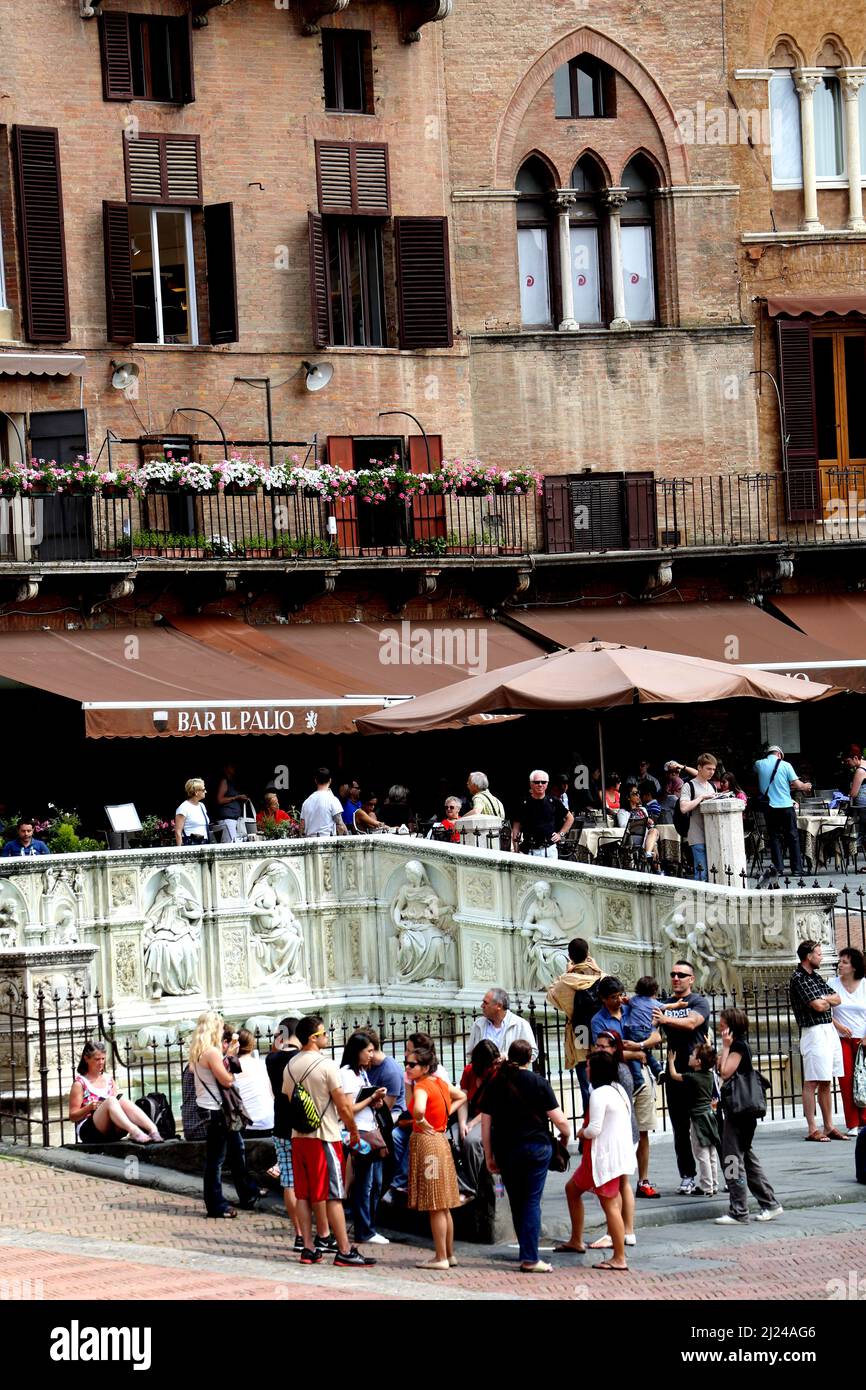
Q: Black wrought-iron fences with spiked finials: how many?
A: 1